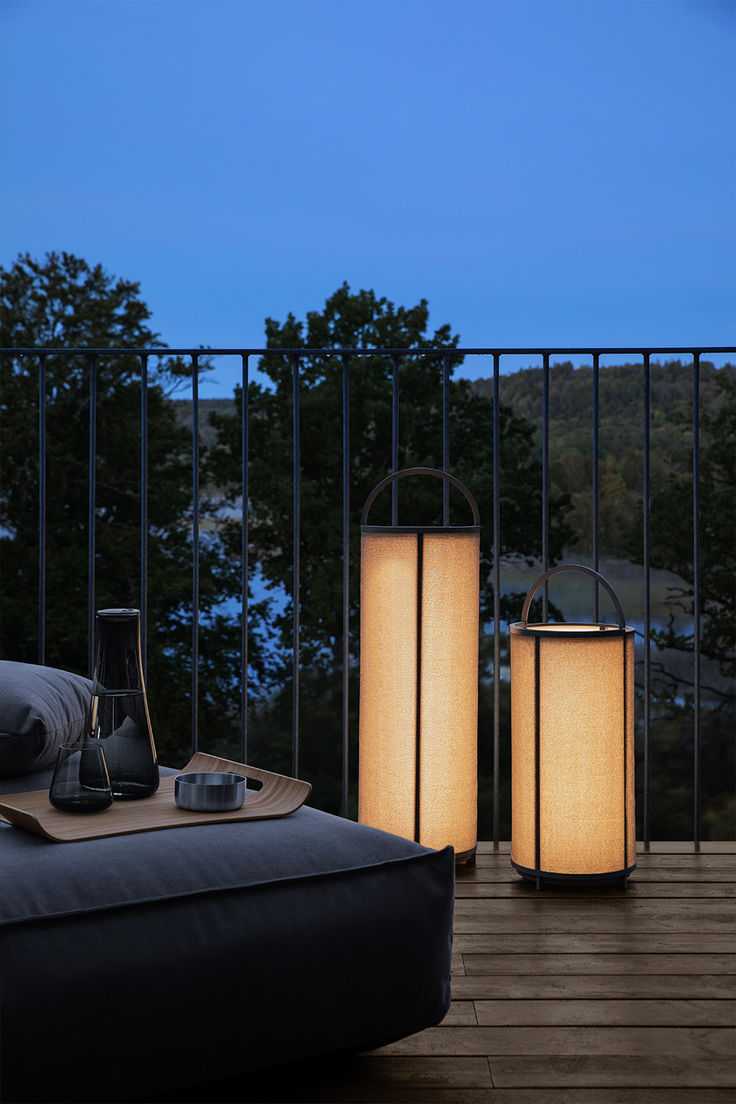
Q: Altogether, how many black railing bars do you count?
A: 14